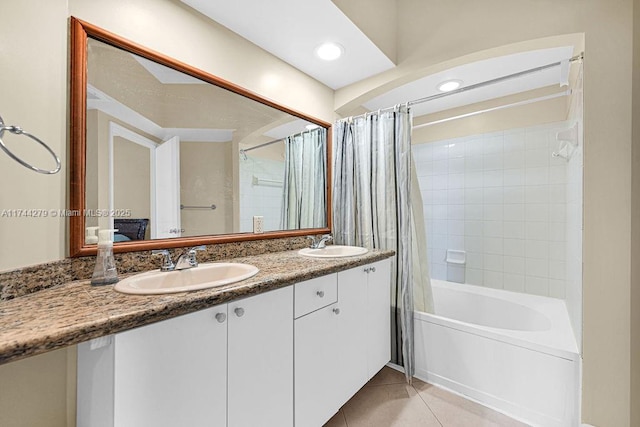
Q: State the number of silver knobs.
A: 6